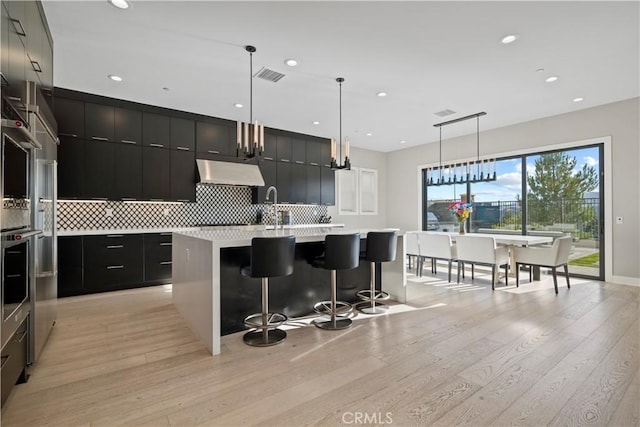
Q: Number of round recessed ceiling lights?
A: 11